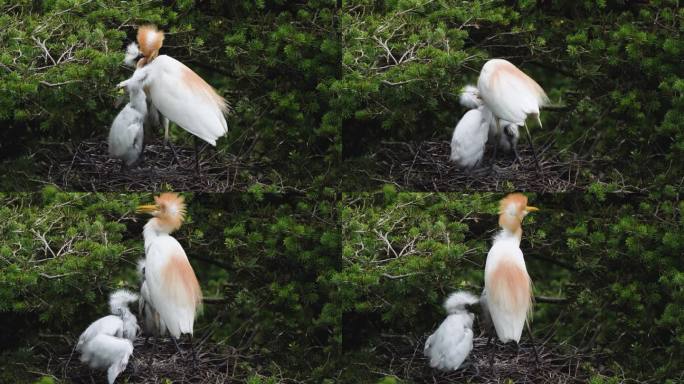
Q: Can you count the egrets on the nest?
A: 3